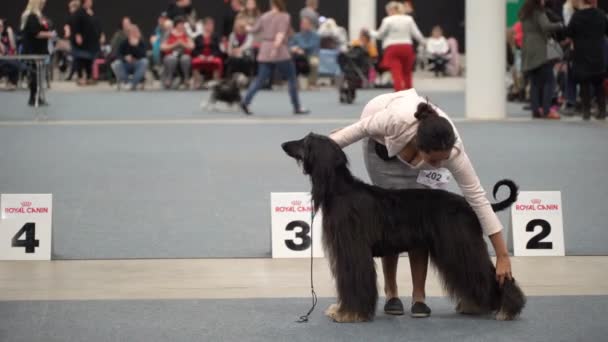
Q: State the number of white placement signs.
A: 3